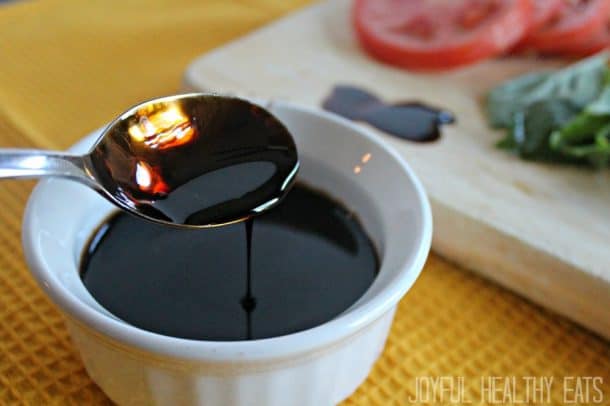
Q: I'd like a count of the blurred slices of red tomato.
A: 3